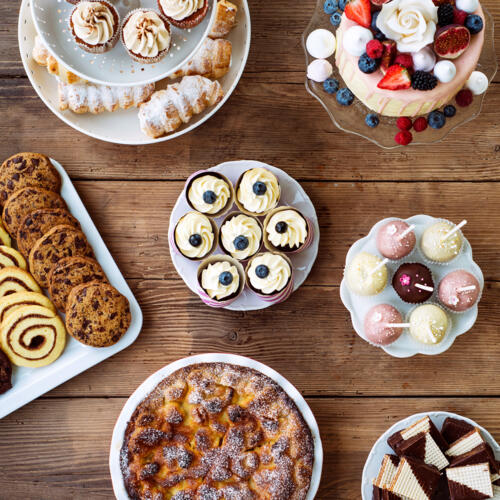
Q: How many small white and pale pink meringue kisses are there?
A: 7